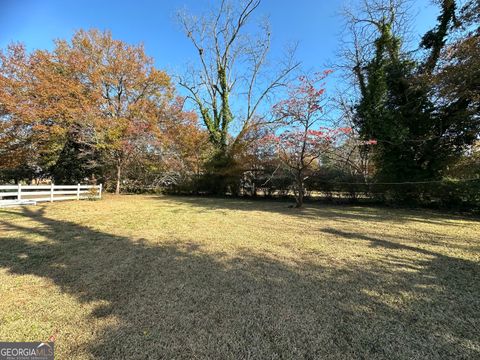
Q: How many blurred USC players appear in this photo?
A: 0